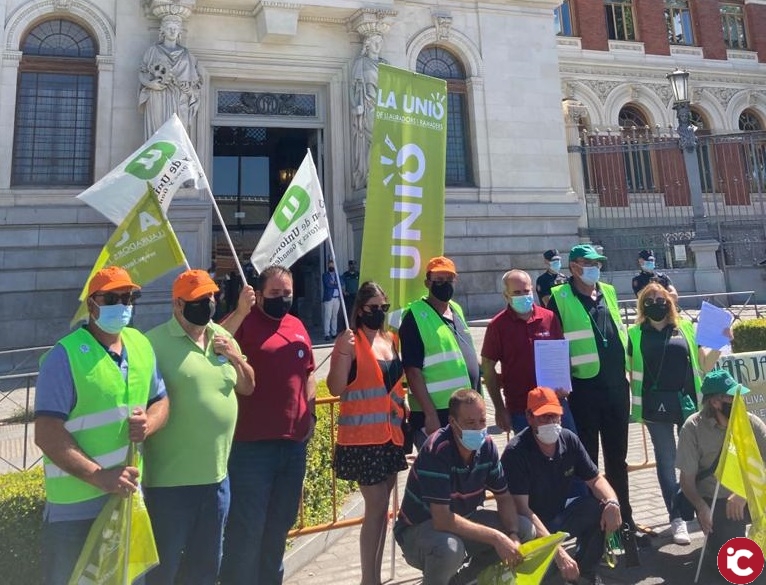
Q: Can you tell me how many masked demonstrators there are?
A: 11